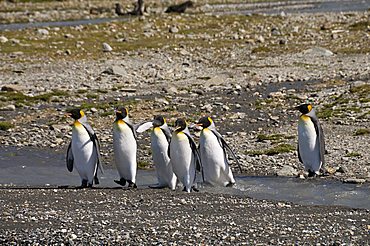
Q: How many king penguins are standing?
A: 6